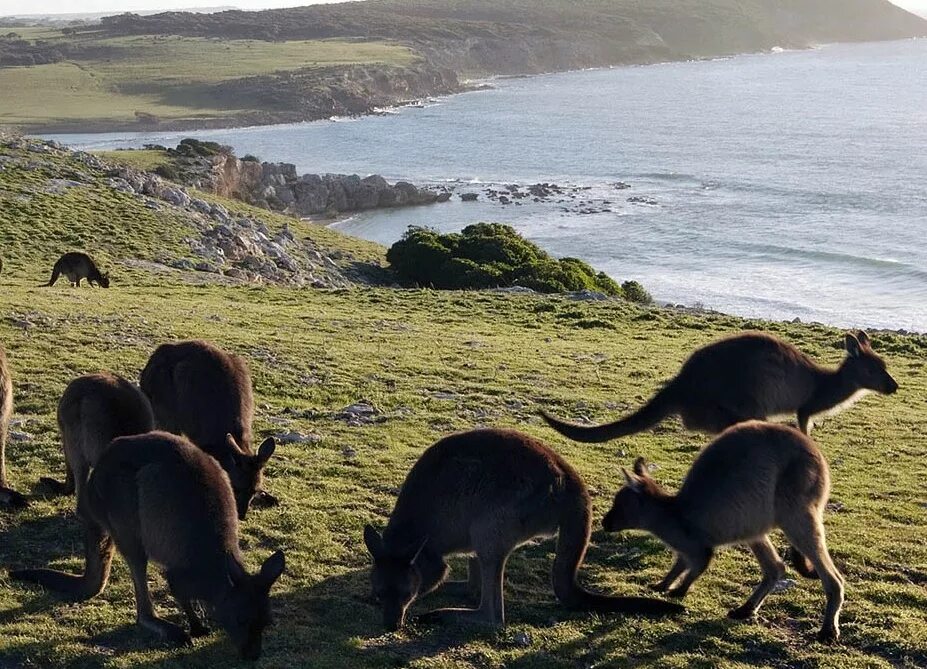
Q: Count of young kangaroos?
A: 1